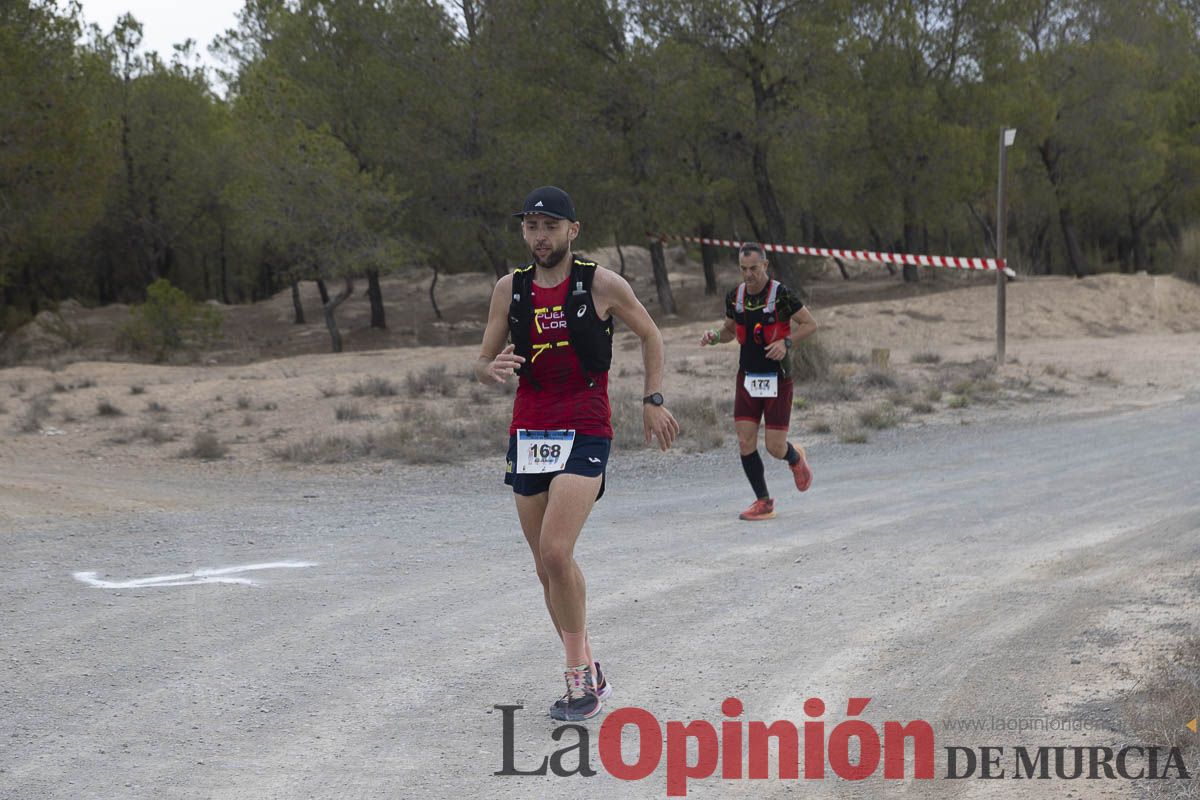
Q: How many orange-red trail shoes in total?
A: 2